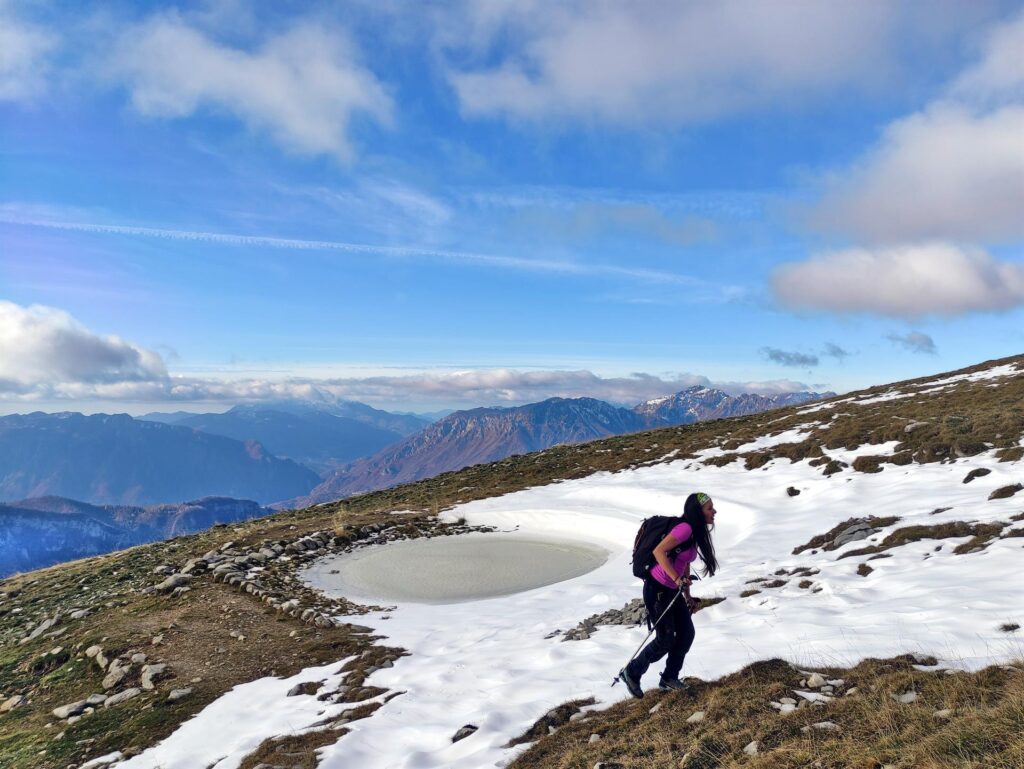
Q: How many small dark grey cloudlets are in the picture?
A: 3